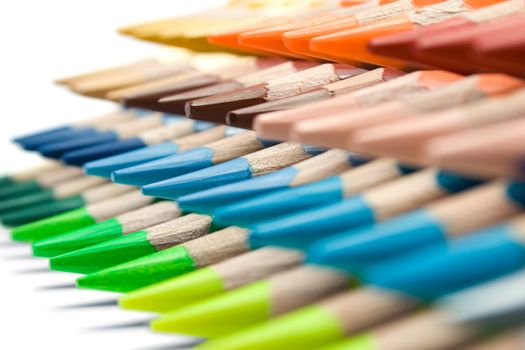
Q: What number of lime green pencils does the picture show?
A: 4